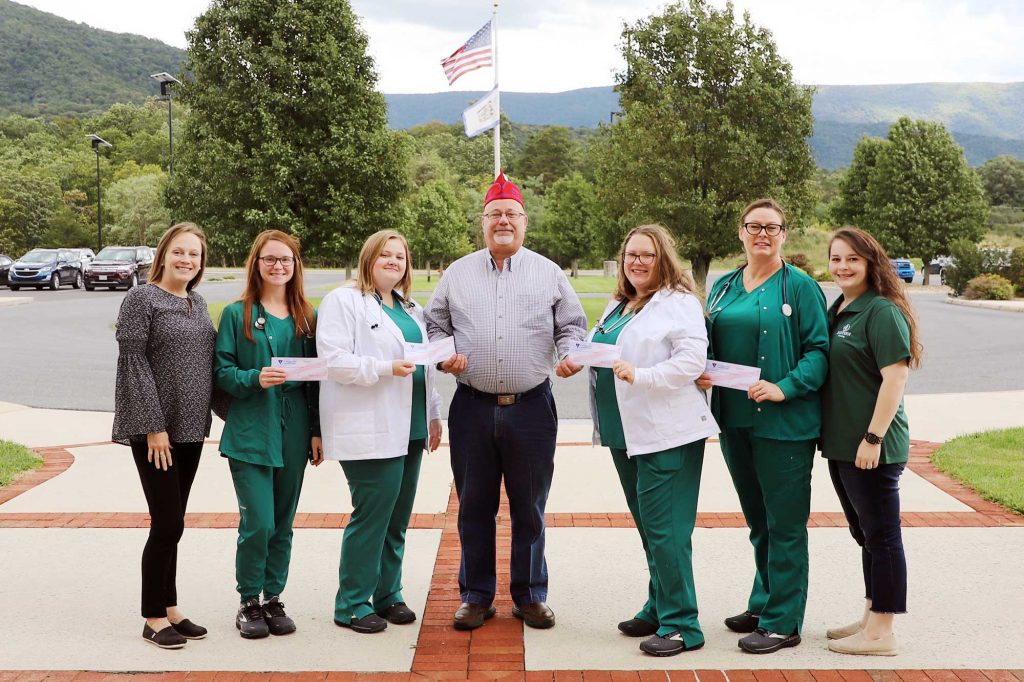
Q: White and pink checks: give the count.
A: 4